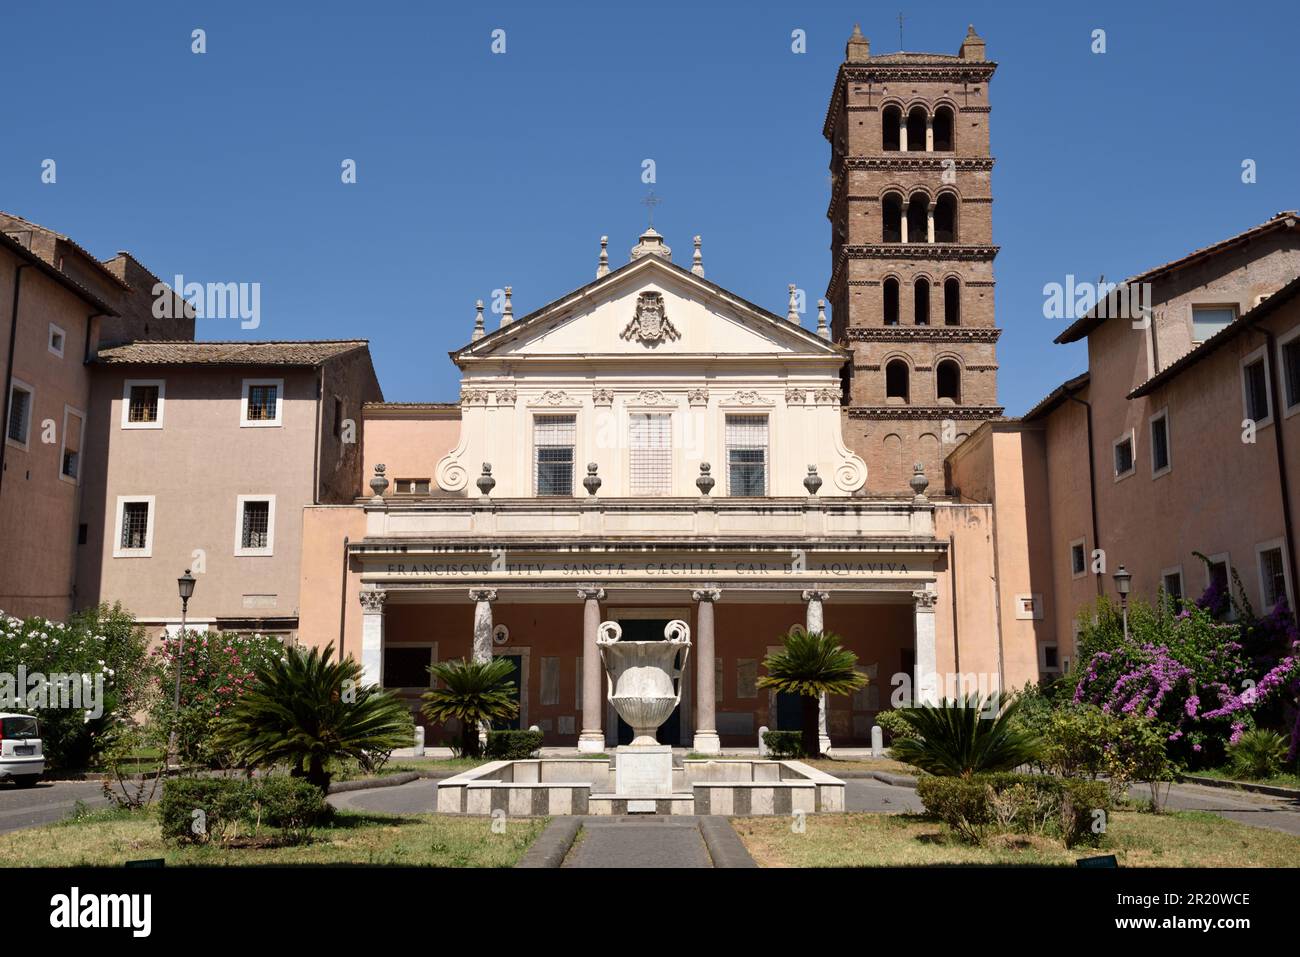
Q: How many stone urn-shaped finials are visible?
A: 6